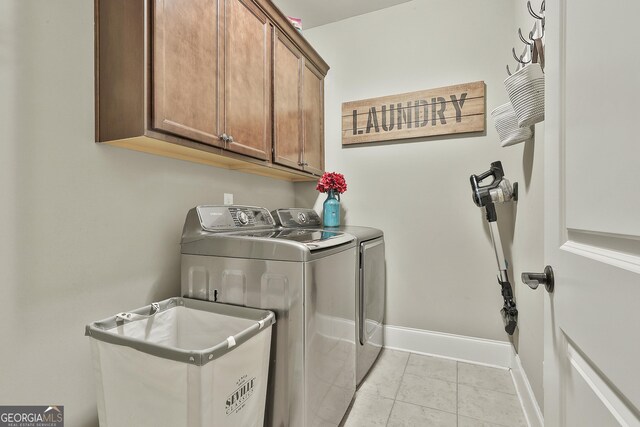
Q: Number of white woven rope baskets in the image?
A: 2